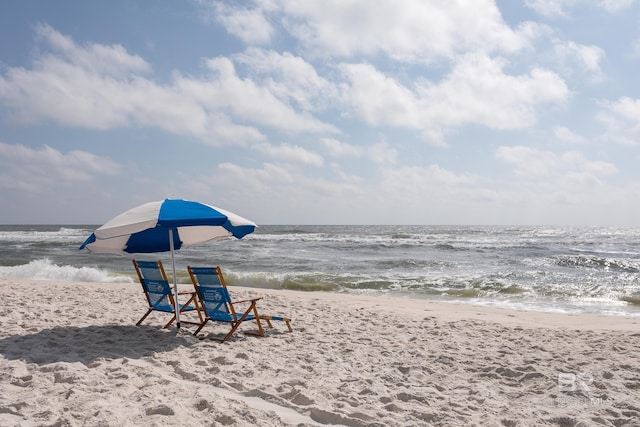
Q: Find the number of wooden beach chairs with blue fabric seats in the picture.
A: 2